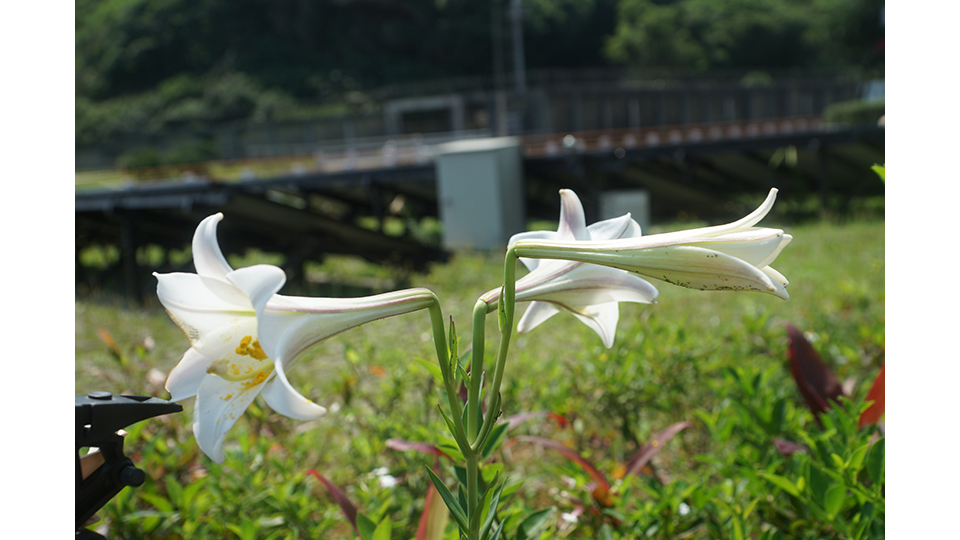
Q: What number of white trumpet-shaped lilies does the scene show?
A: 3